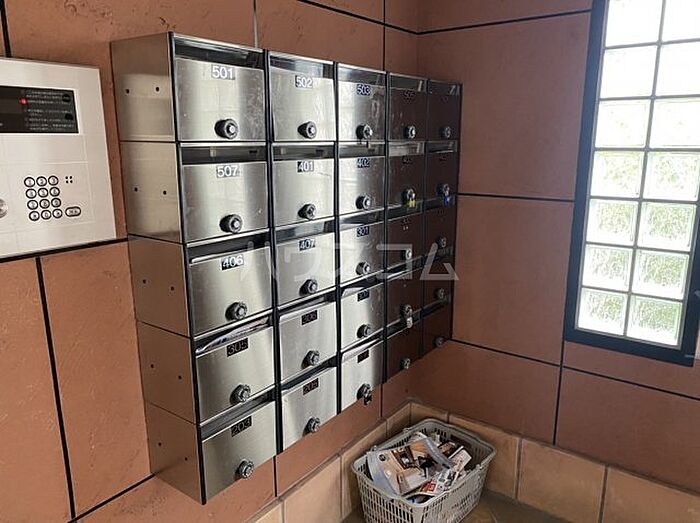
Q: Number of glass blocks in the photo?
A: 14